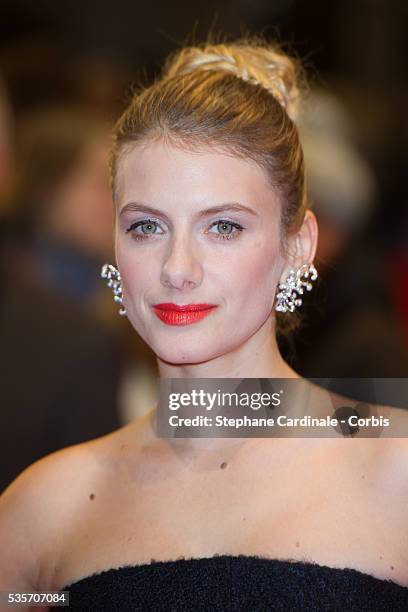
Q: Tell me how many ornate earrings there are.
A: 2